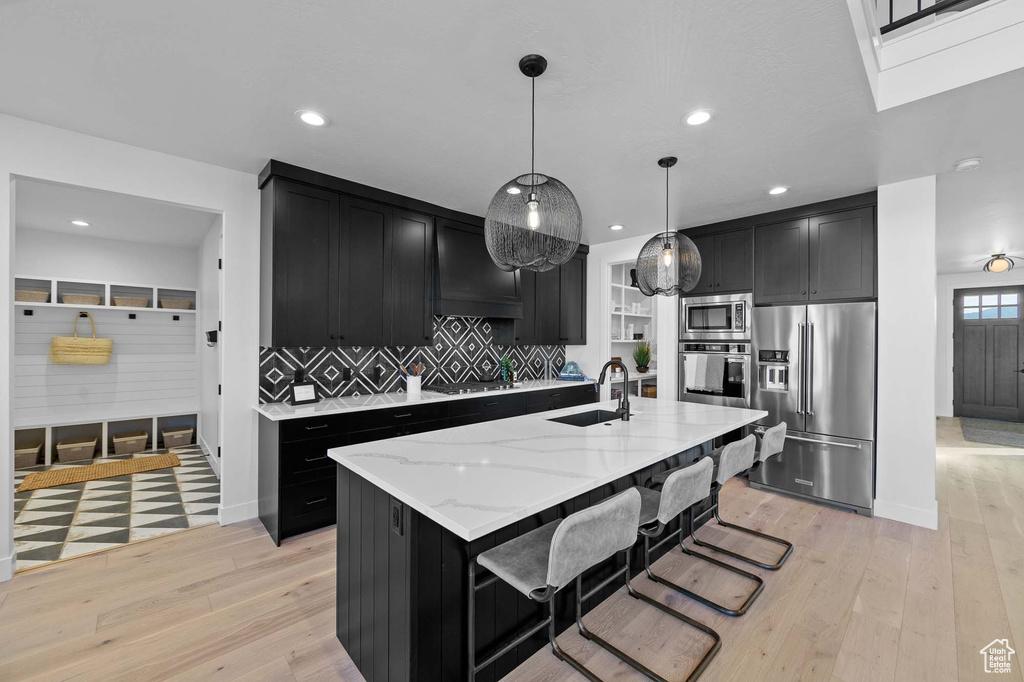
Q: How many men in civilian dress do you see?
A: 0